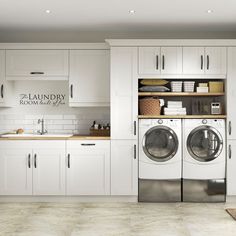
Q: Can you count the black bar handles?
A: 15